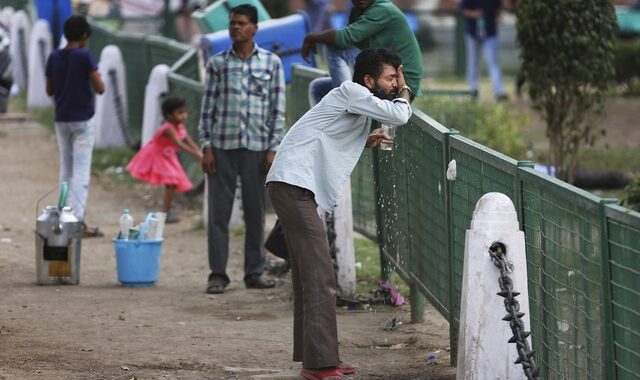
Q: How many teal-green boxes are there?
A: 1